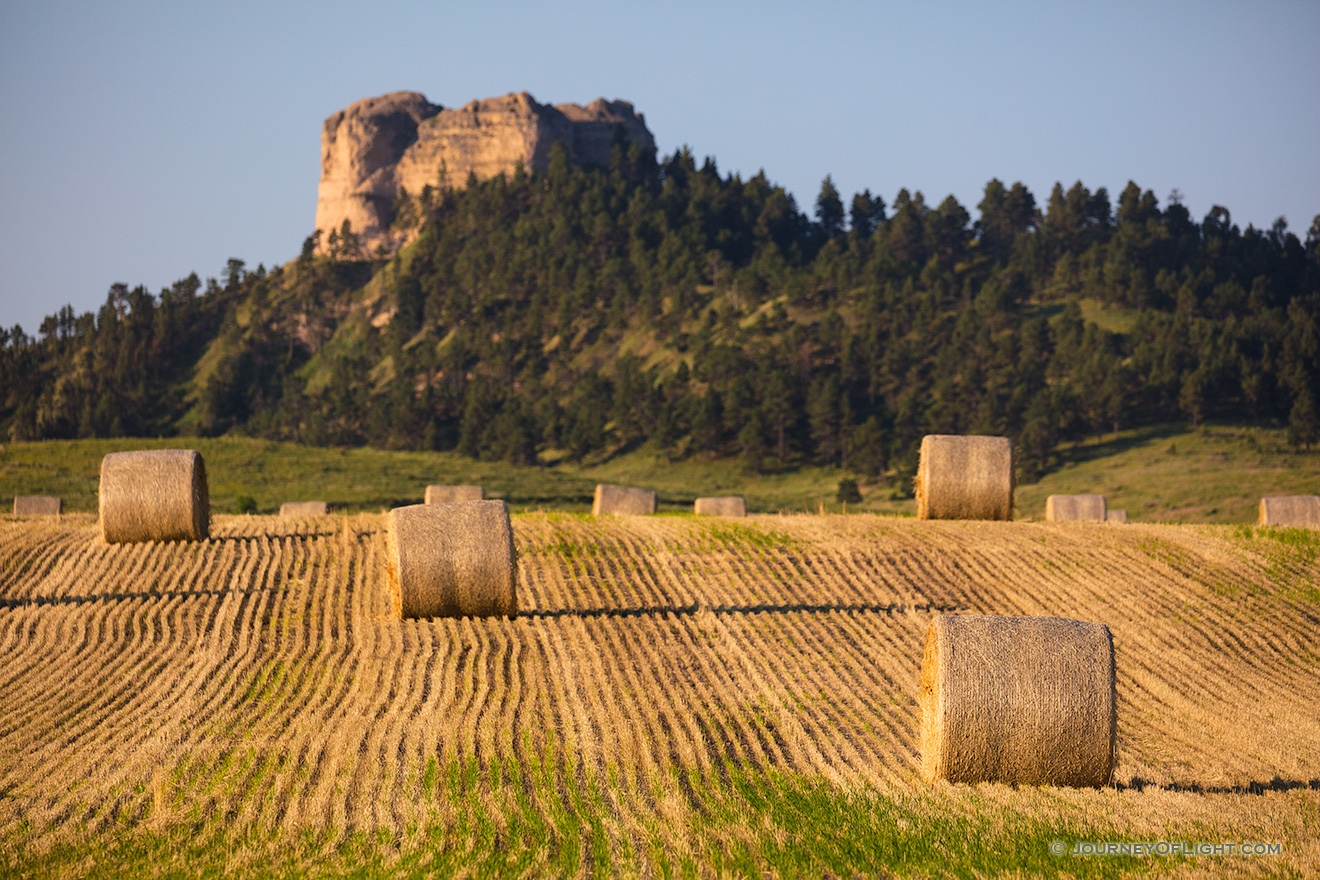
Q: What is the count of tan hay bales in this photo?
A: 12